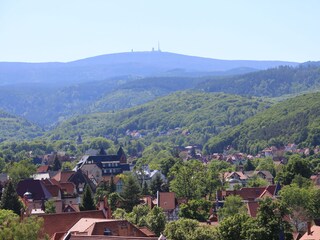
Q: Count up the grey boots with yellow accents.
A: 0